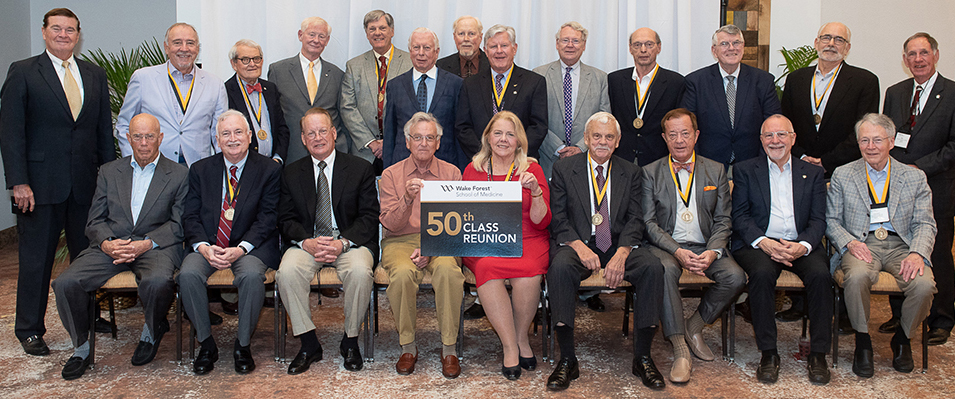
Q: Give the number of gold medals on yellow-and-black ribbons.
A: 8